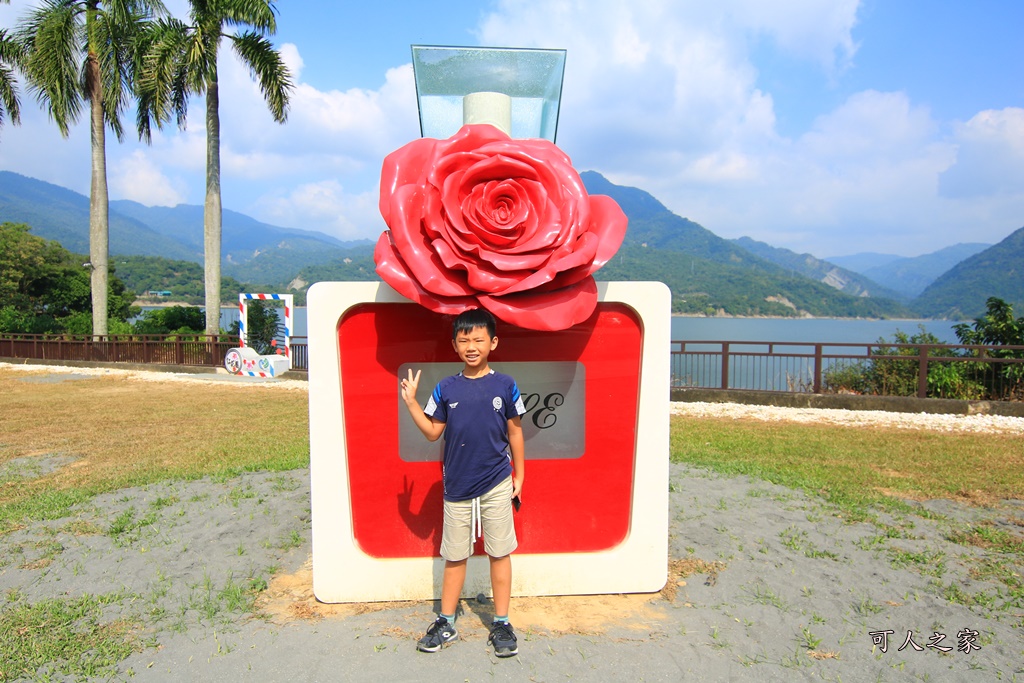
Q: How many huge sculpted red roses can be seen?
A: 1